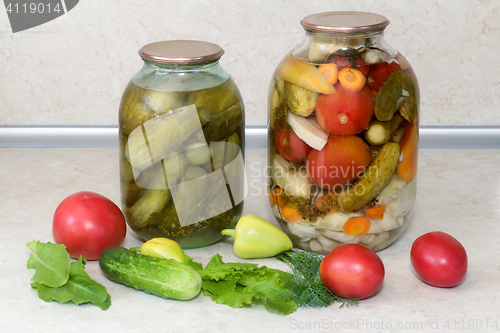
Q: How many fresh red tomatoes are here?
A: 3